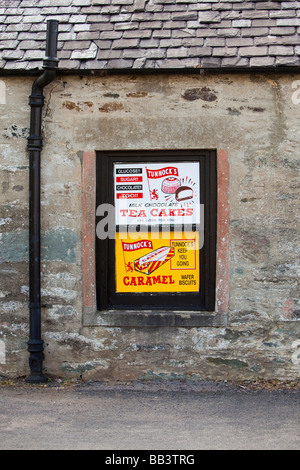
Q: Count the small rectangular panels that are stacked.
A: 4